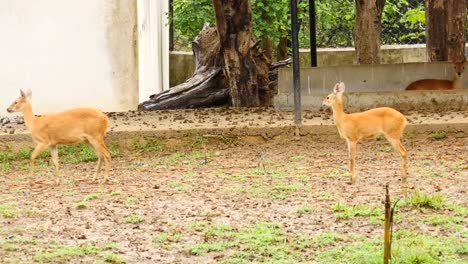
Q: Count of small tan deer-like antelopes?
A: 3